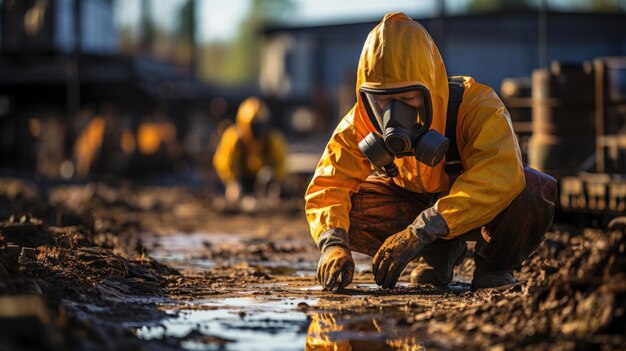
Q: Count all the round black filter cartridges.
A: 2